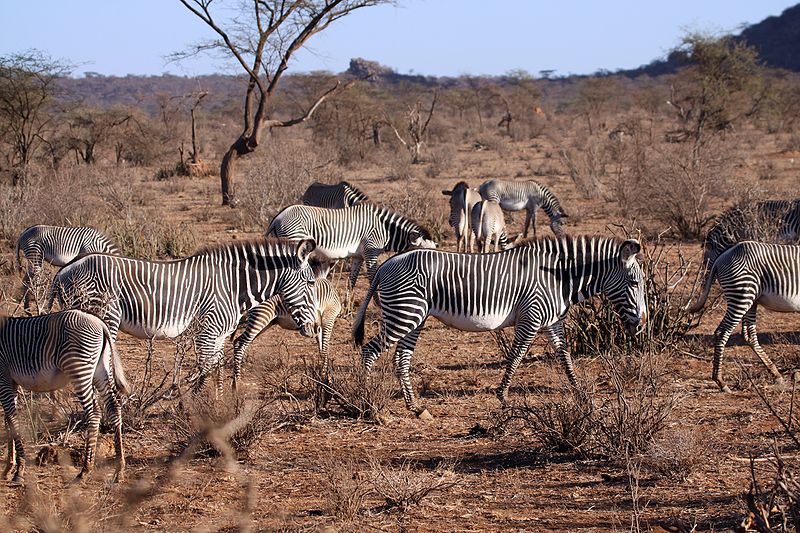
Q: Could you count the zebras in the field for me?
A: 12